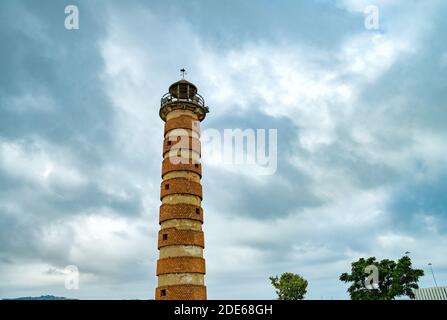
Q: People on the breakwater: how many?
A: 0